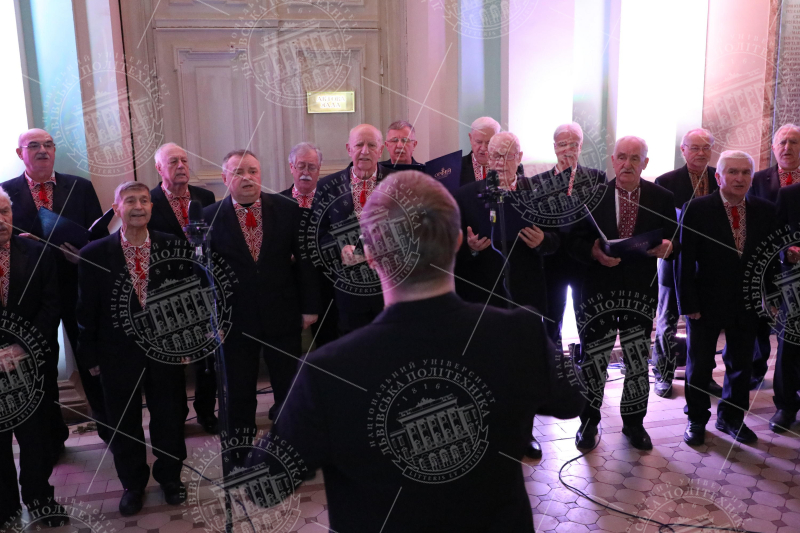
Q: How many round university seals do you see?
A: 14